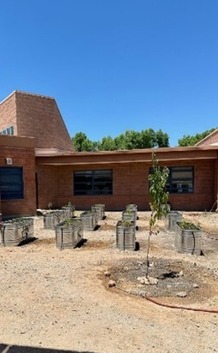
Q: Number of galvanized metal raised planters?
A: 12